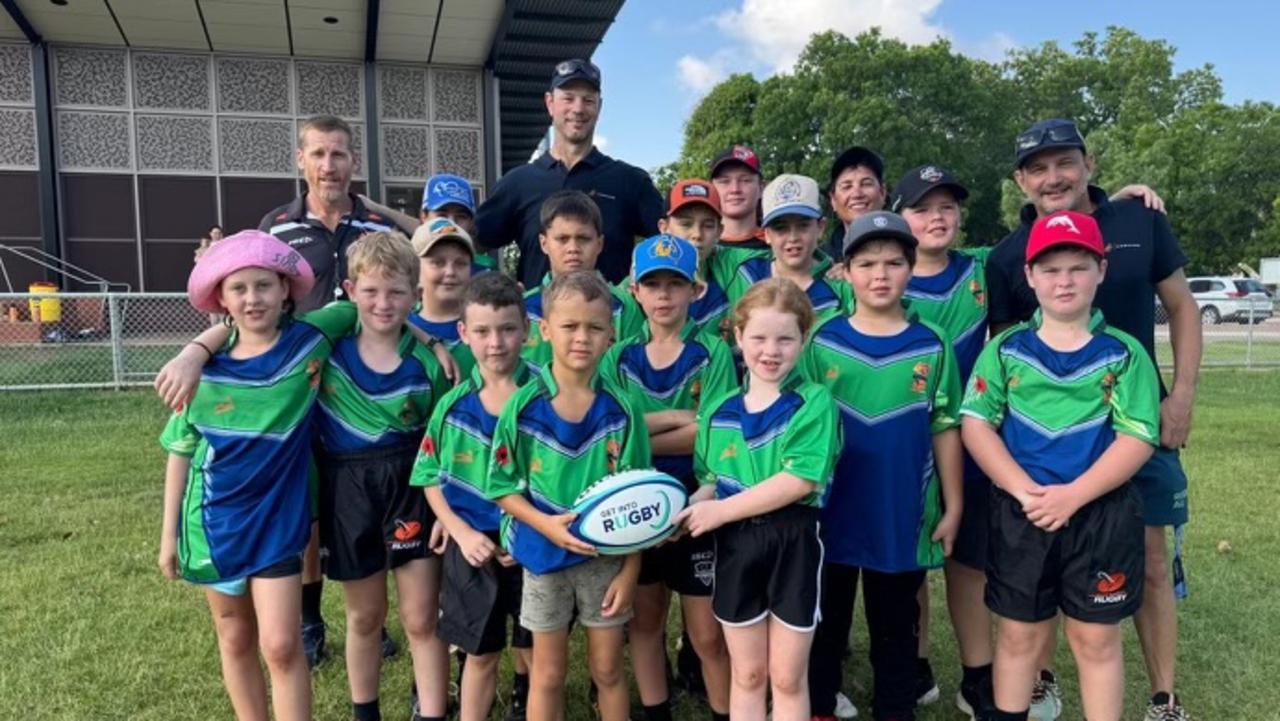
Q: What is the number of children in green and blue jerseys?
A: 14